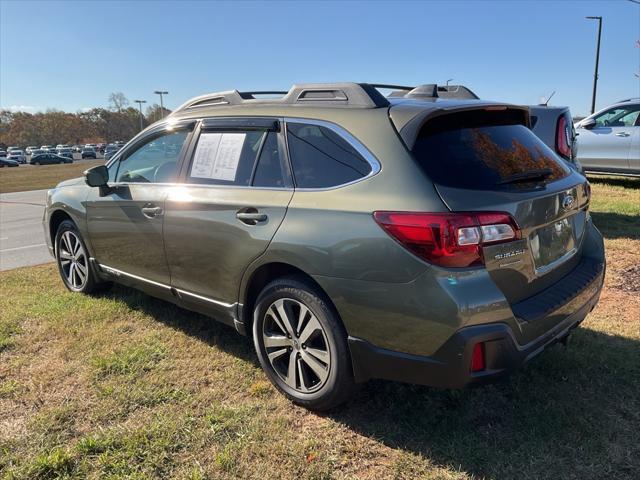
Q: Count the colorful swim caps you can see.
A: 0